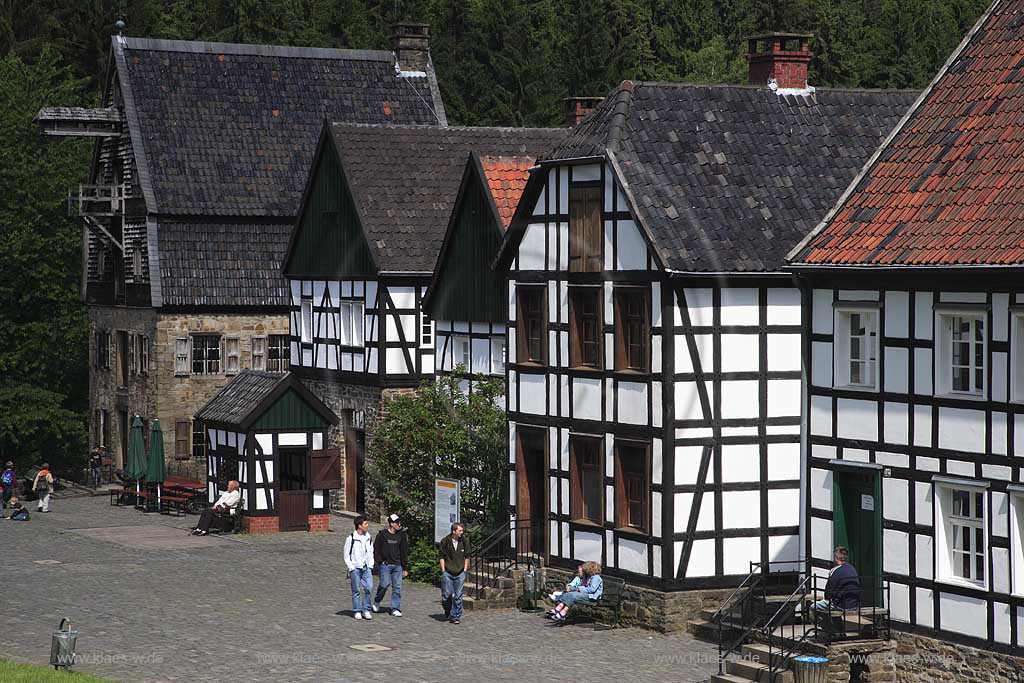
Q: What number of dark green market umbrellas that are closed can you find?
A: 2